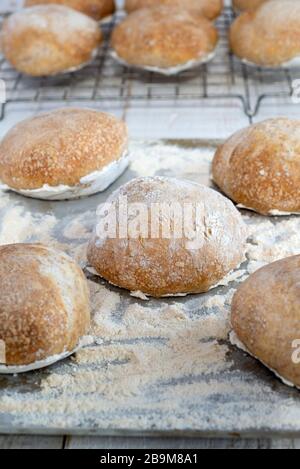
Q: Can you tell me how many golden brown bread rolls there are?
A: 11